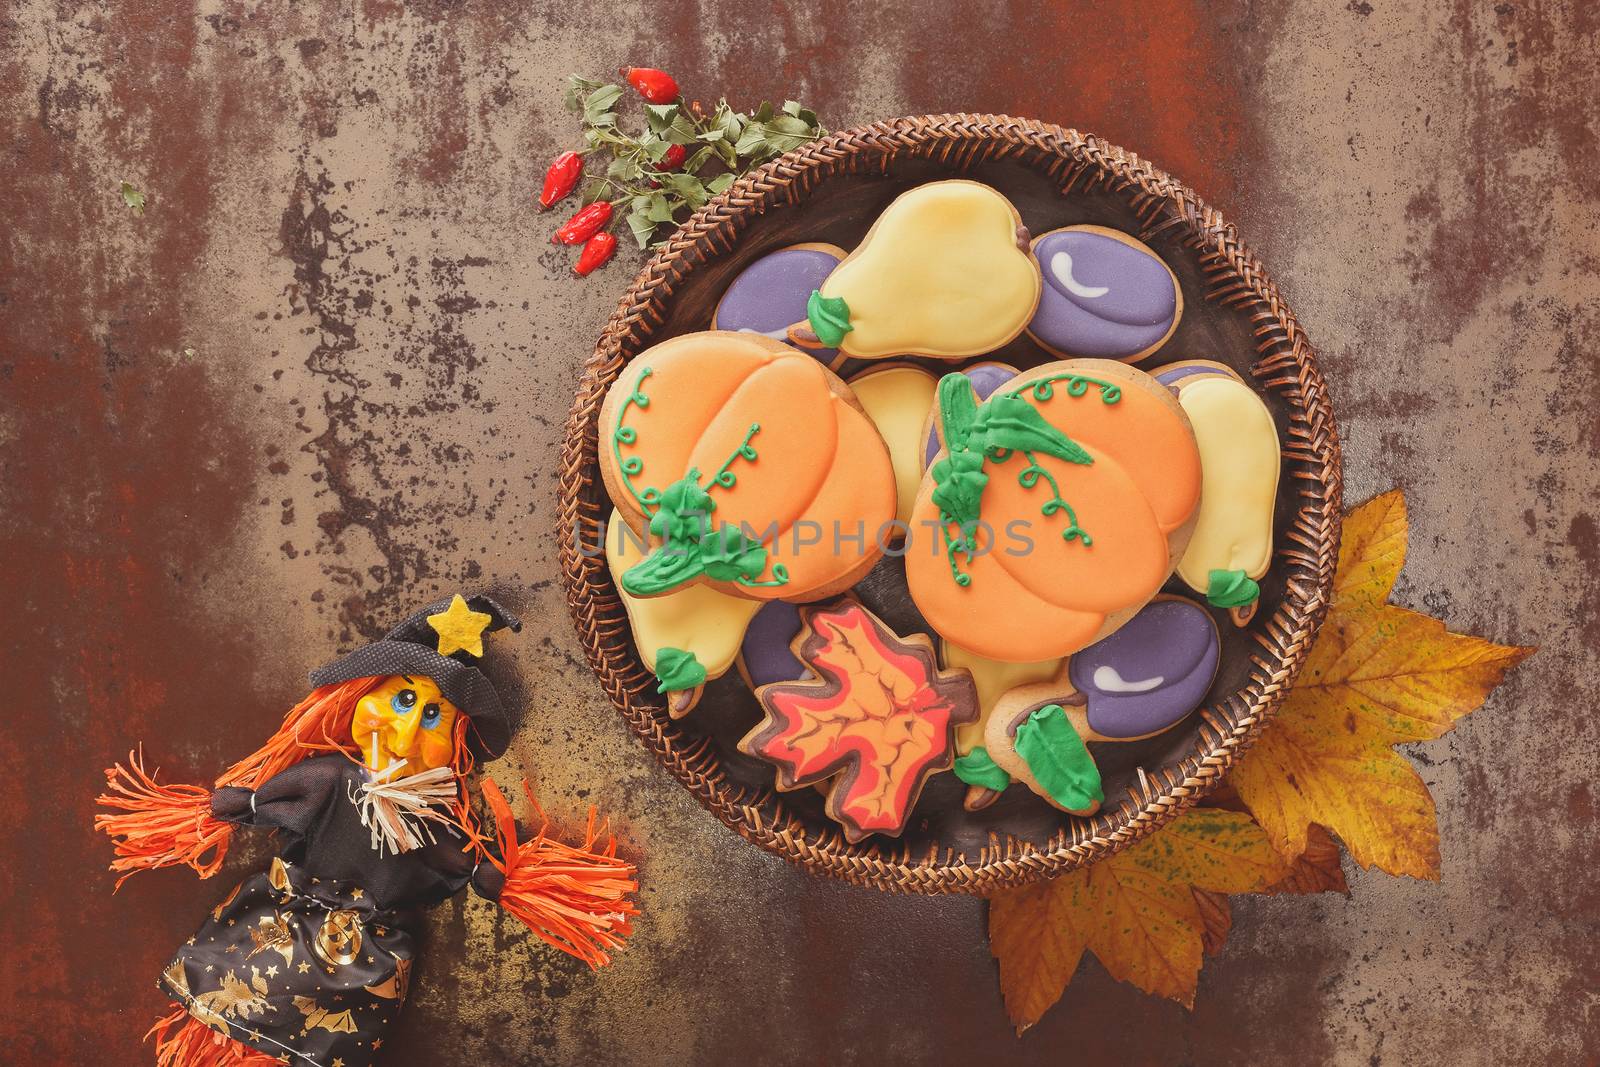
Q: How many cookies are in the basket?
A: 14